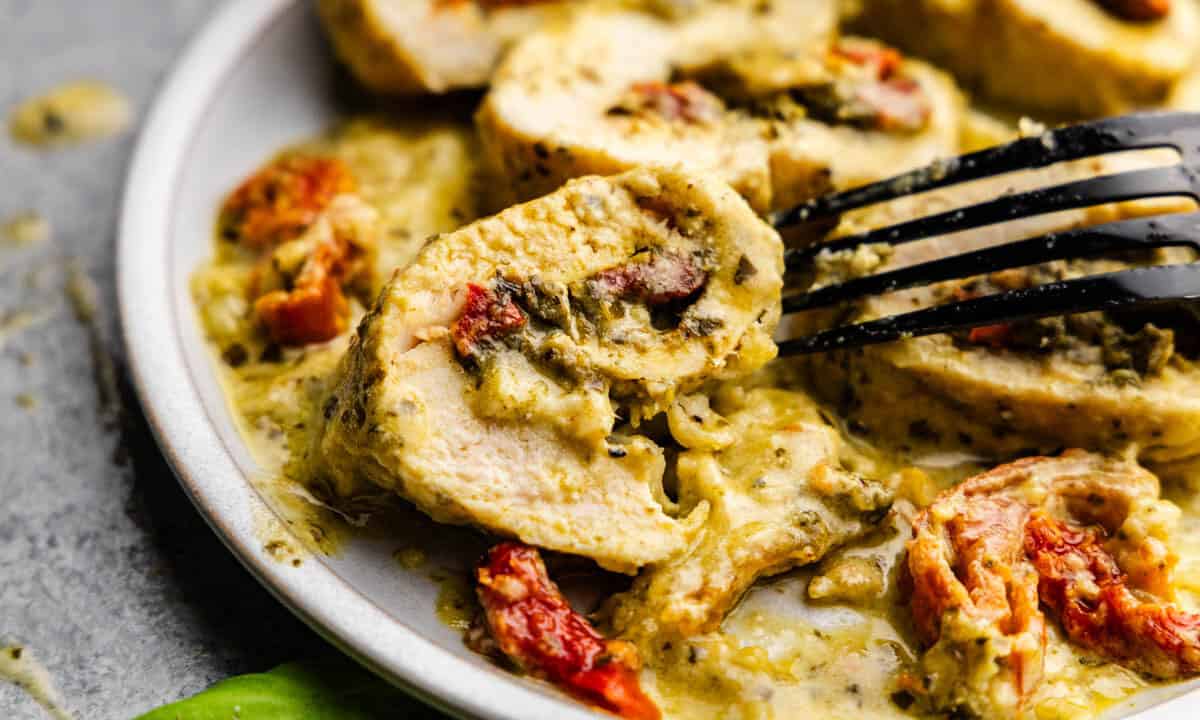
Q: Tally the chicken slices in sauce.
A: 5